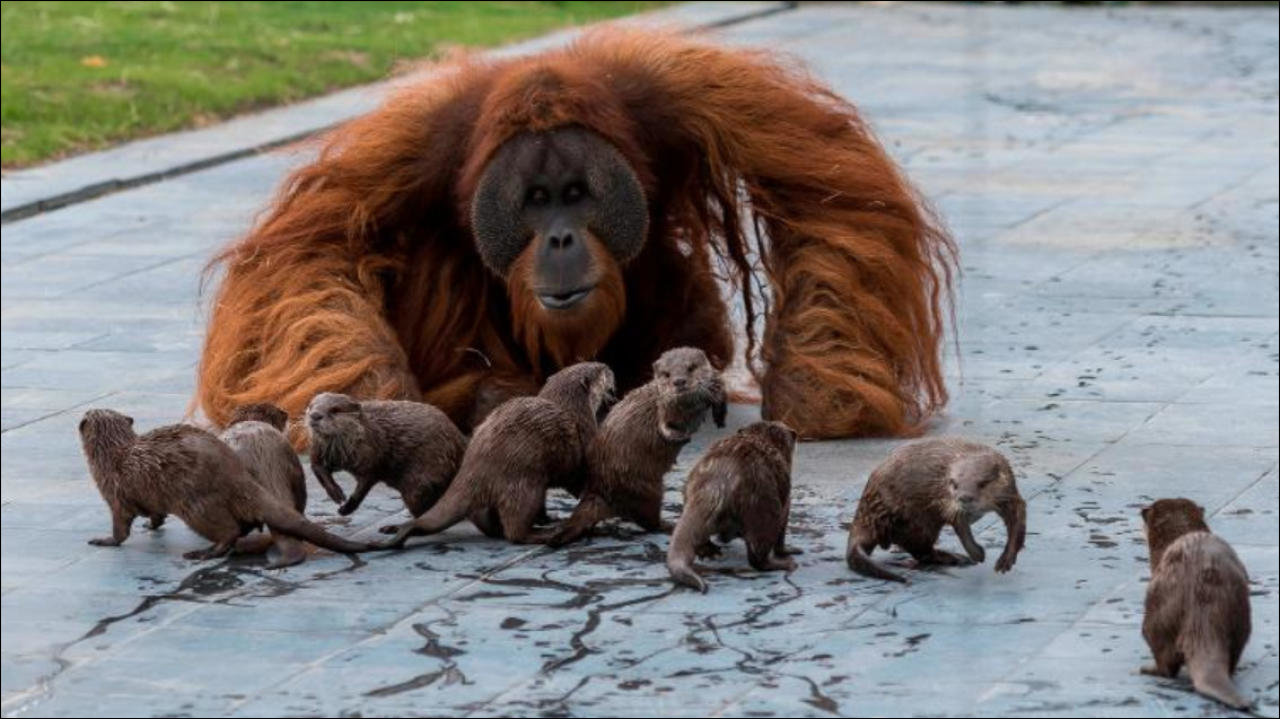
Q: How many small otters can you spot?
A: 8